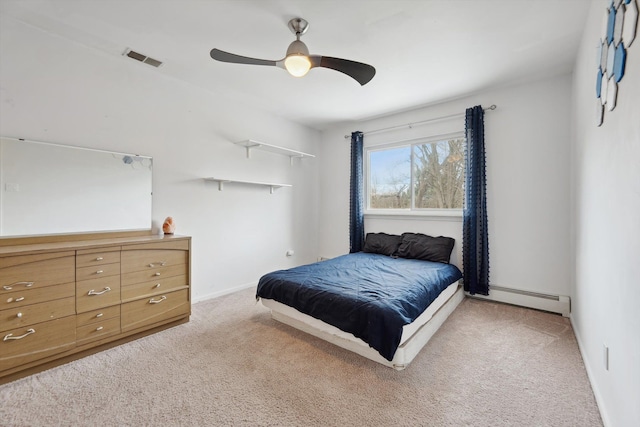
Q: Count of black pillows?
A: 2